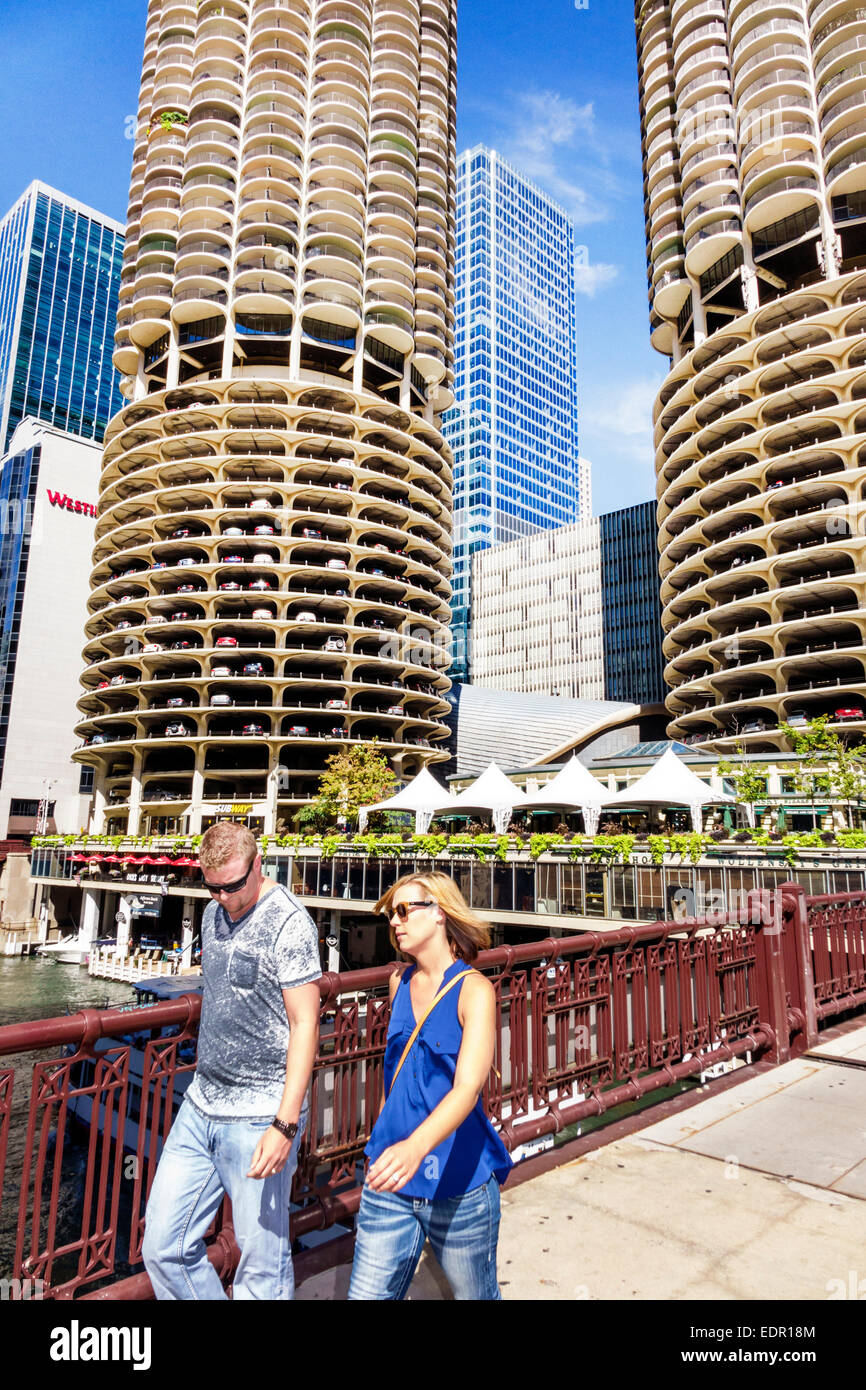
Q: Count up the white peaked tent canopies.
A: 4